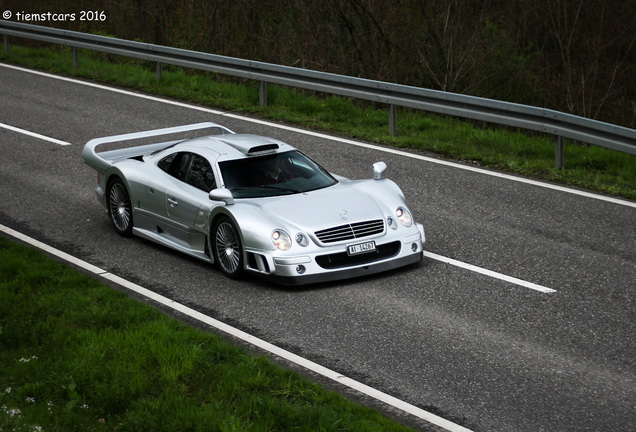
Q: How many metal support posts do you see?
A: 6